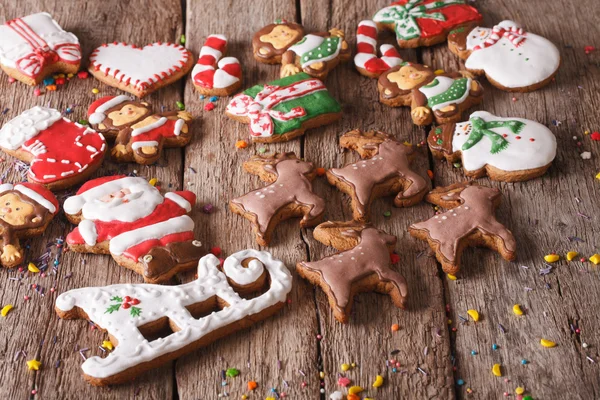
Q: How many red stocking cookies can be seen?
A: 1